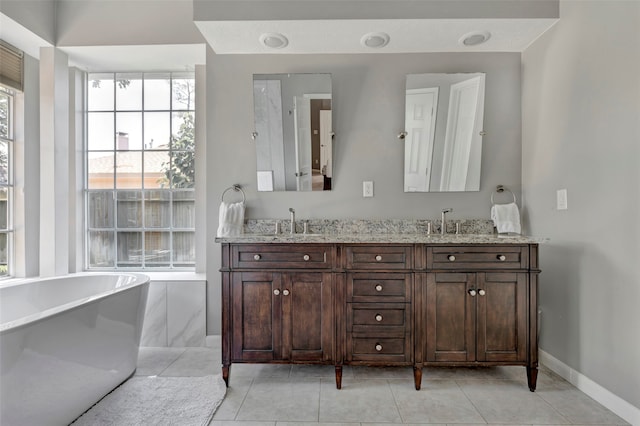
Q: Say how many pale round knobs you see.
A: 12